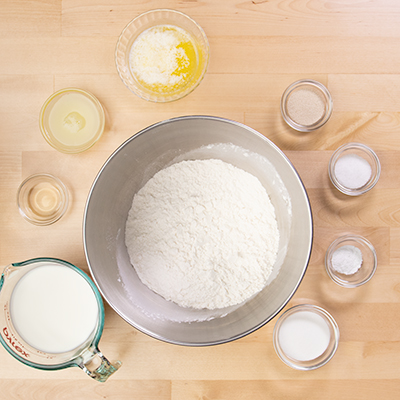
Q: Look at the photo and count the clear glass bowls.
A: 7